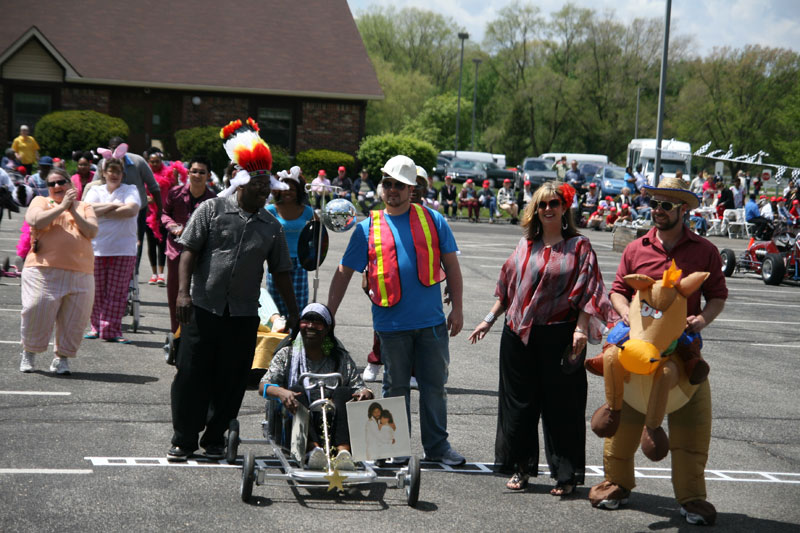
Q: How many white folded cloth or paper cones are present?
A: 0